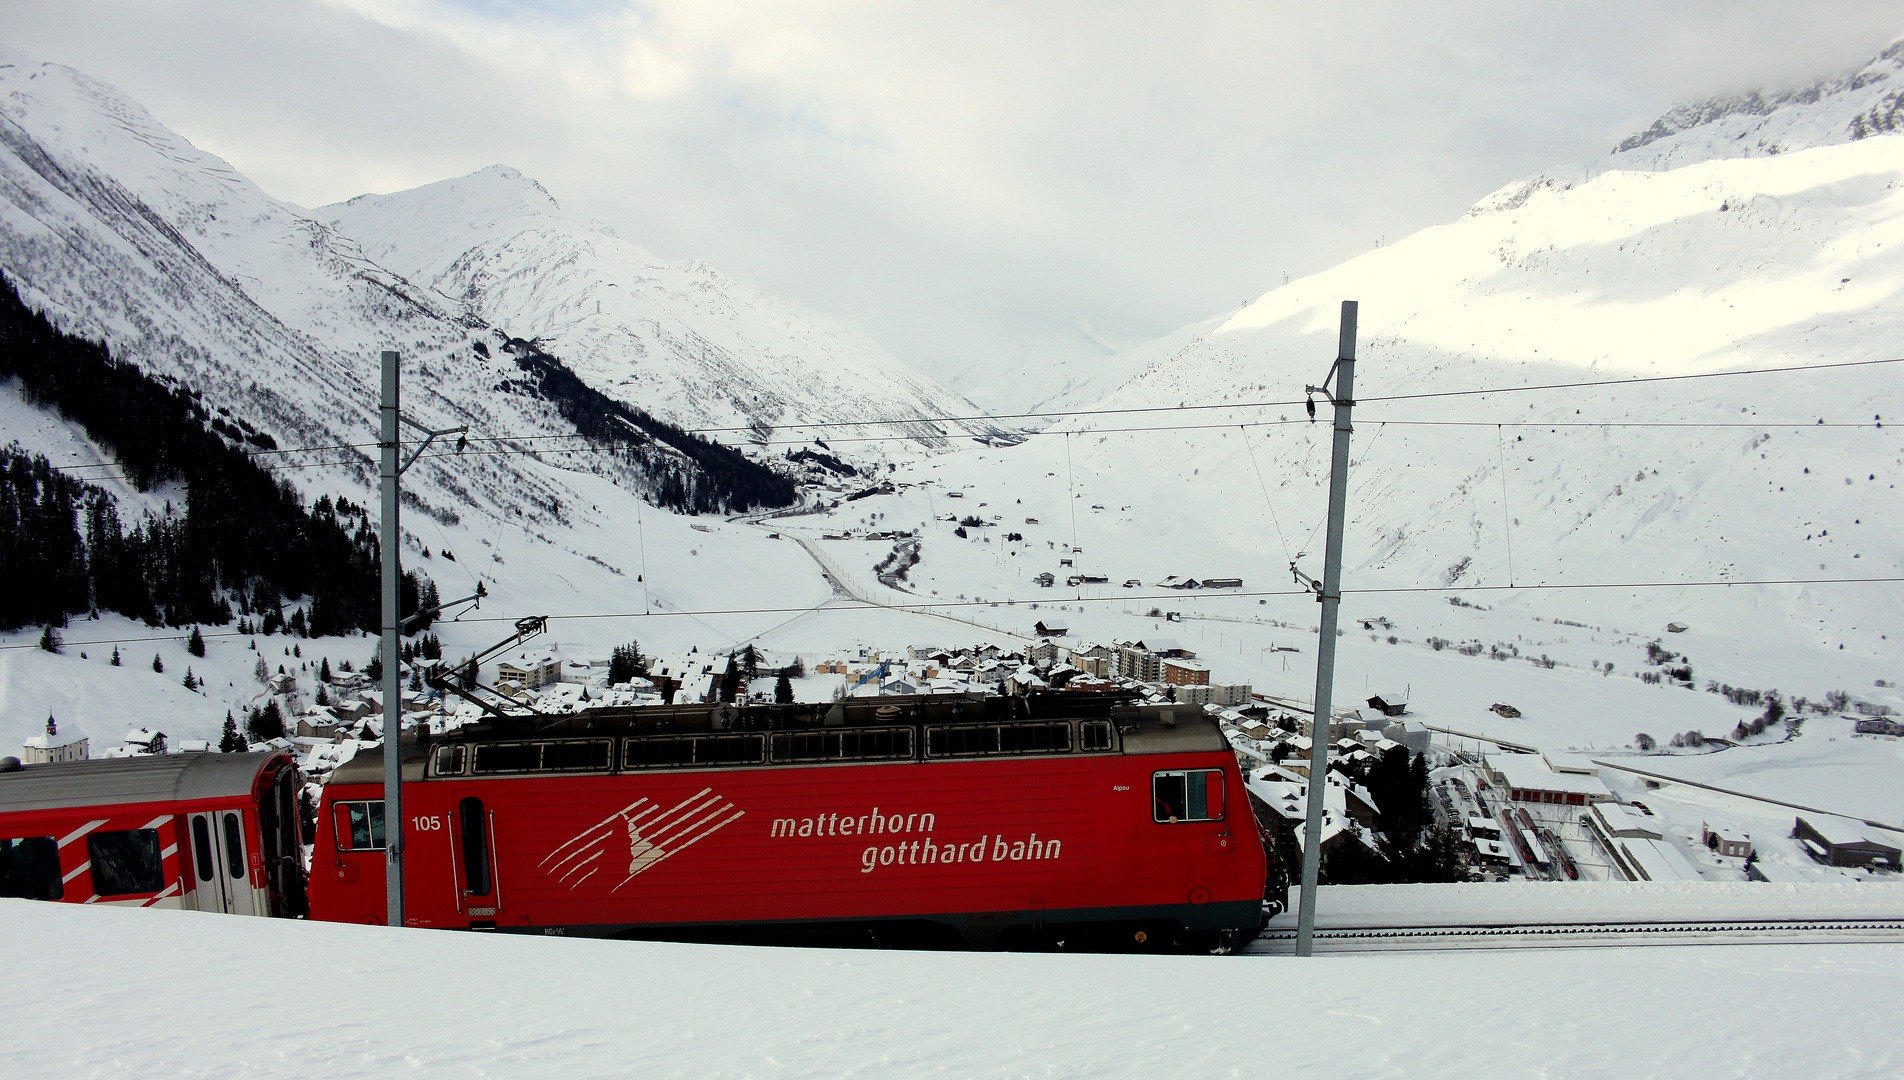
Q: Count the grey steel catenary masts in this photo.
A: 2